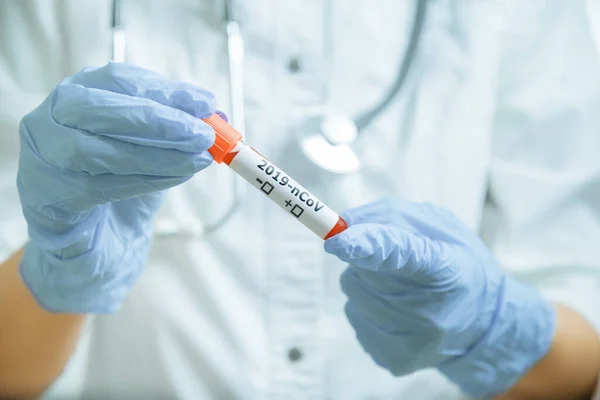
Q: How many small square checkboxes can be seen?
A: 2